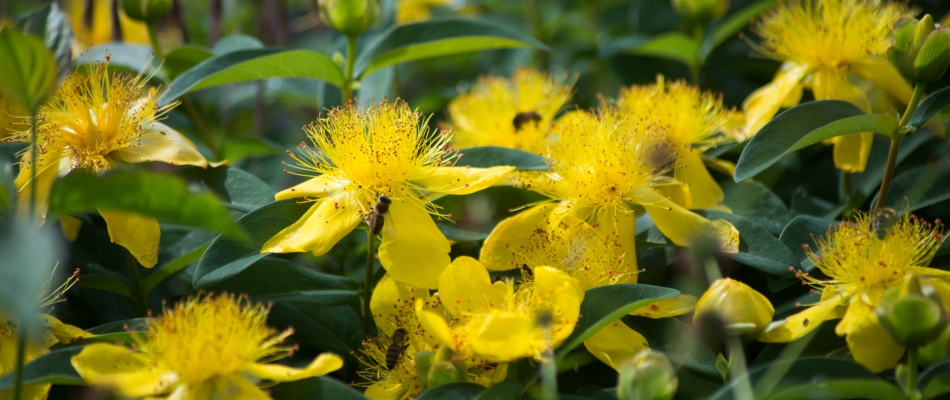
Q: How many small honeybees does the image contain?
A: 4